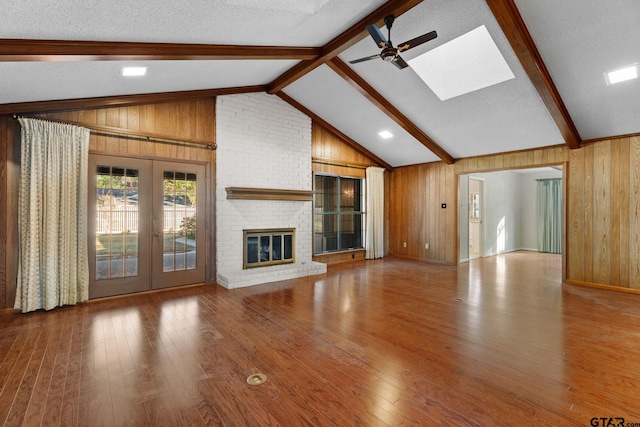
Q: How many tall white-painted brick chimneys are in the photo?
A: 1